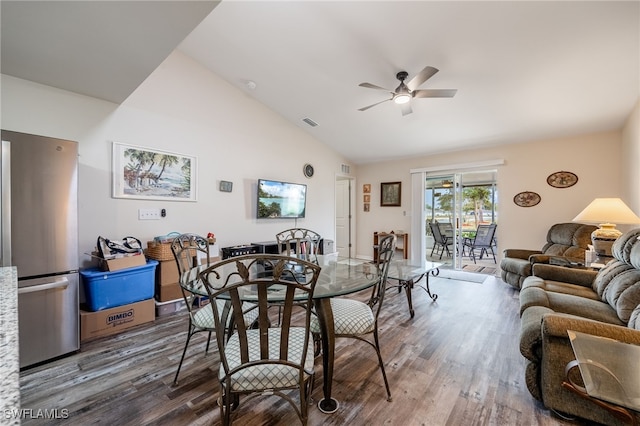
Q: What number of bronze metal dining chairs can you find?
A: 4